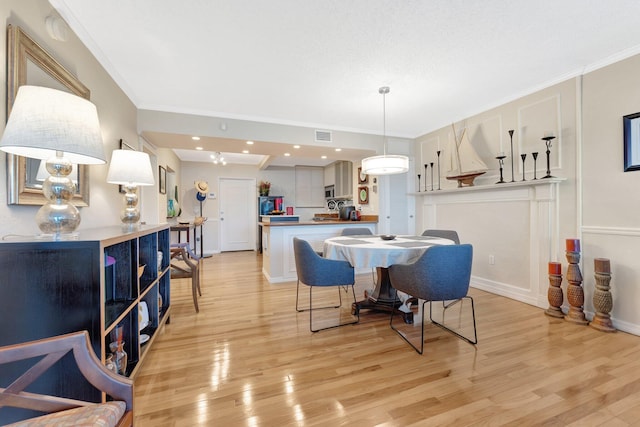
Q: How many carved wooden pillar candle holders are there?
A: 3